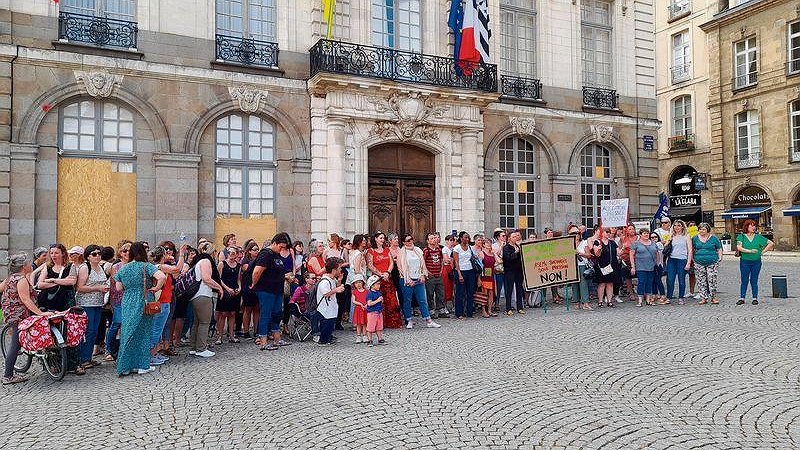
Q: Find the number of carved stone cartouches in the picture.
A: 5